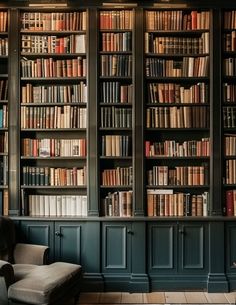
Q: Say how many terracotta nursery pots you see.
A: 0